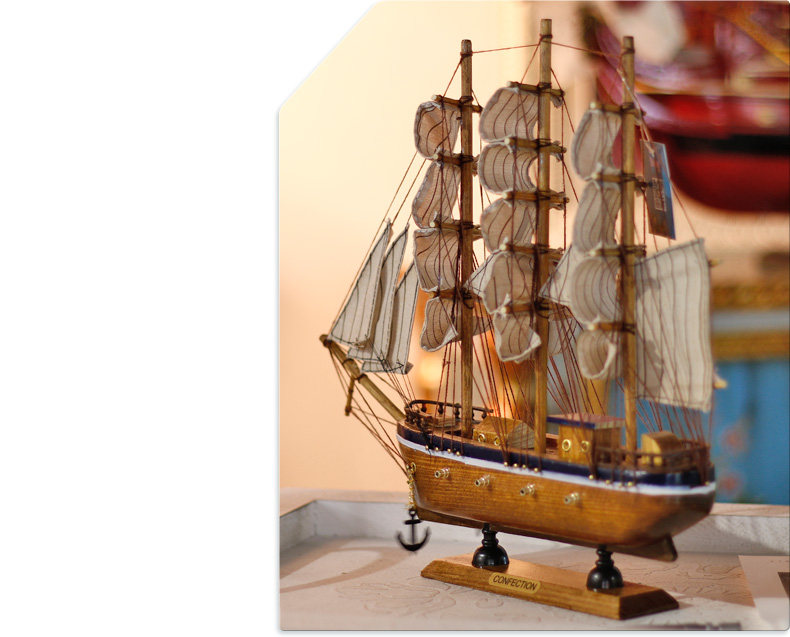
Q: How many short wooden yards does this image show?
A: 13